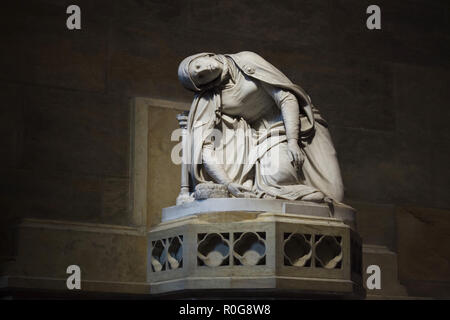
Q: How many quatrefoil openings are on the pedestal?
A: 6